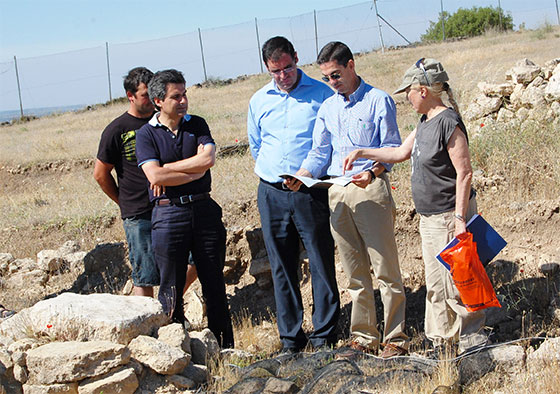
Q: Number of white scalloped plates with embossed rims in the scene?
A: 0